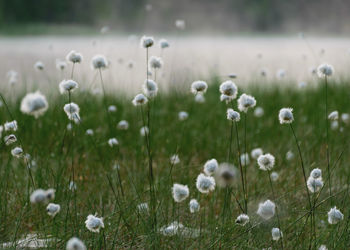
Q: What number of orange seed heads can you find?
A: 0